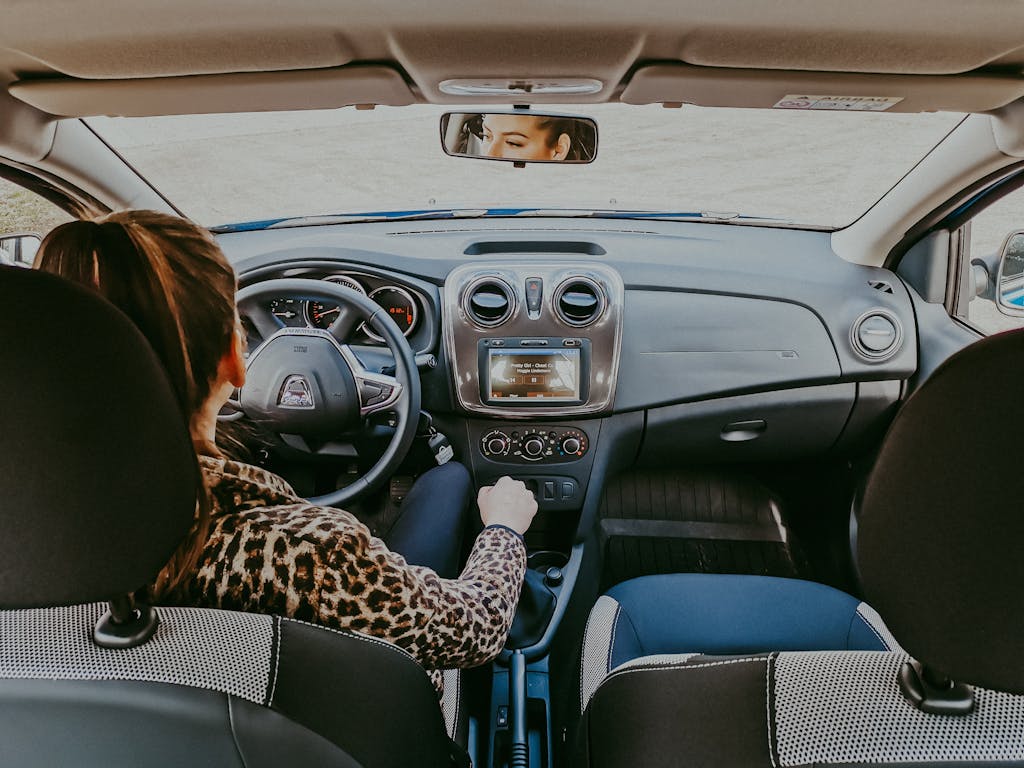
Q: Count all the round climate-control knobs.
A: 3